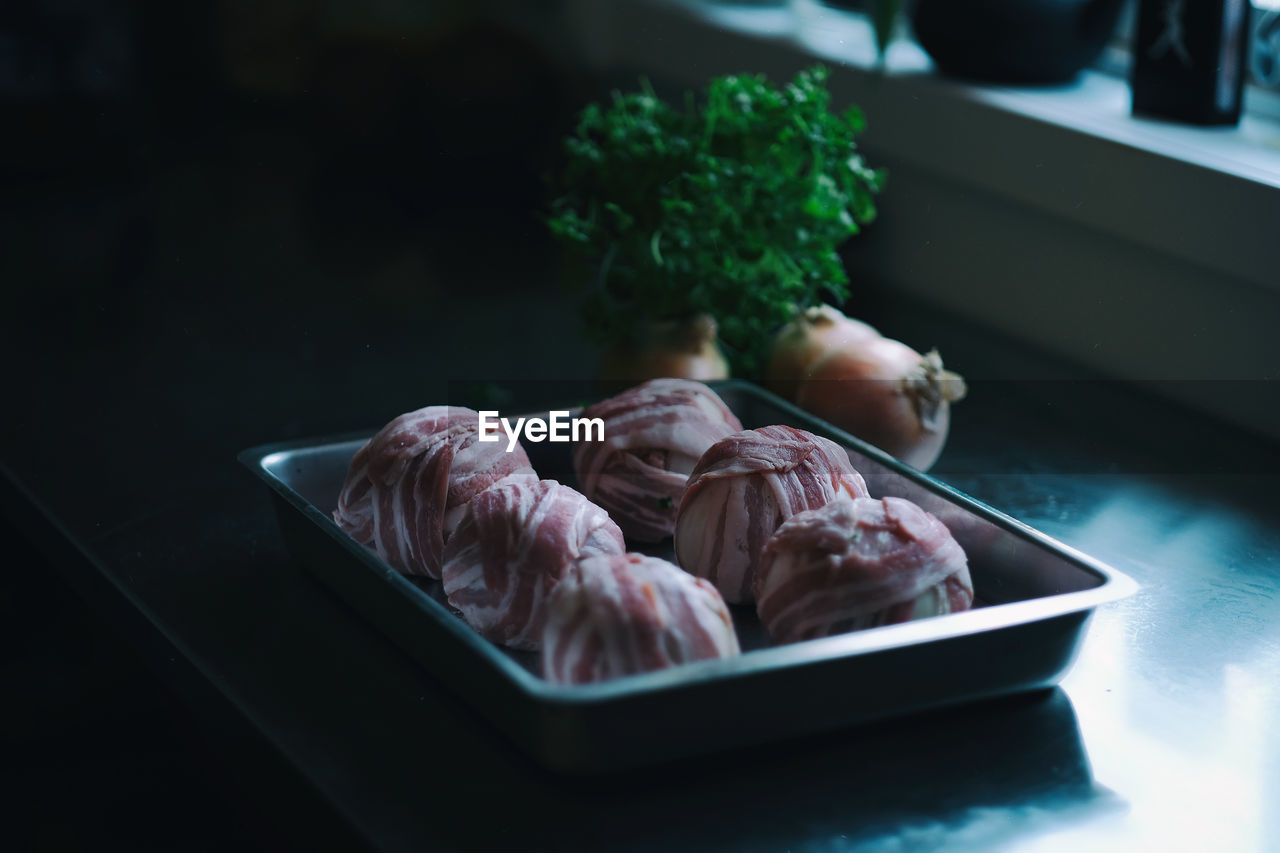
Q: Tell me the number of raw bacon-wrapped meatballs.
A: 6